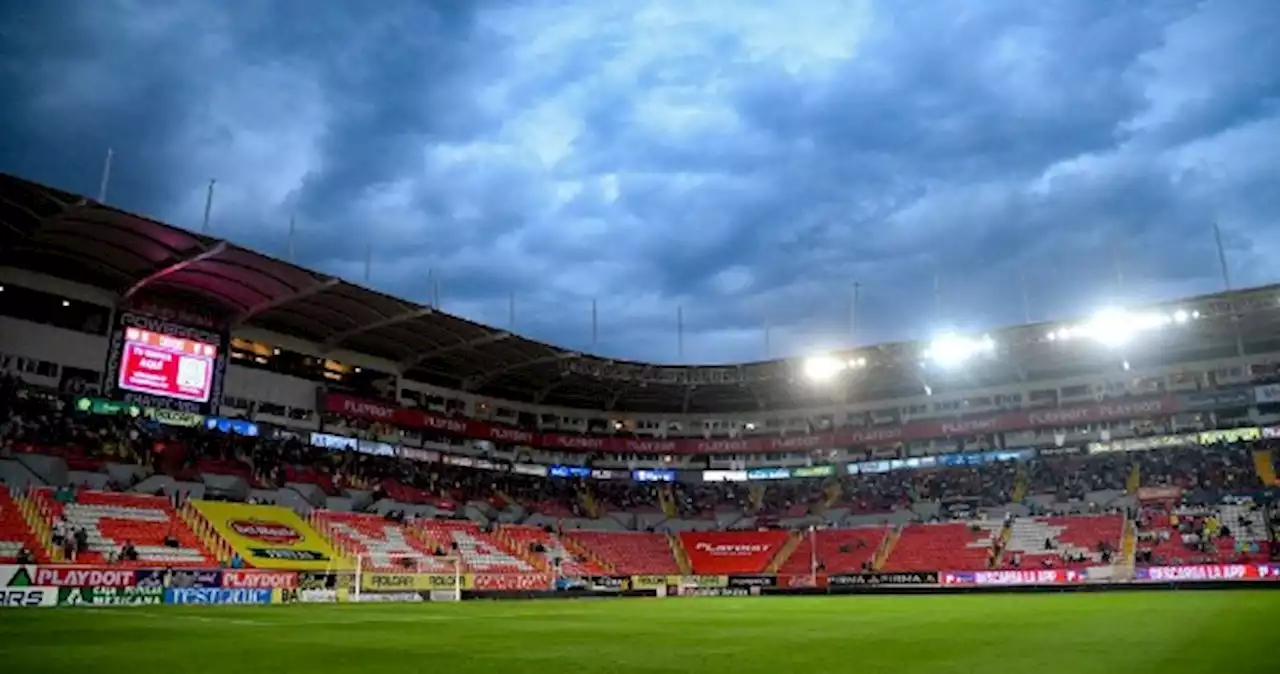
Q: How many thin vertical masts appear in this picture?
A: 14